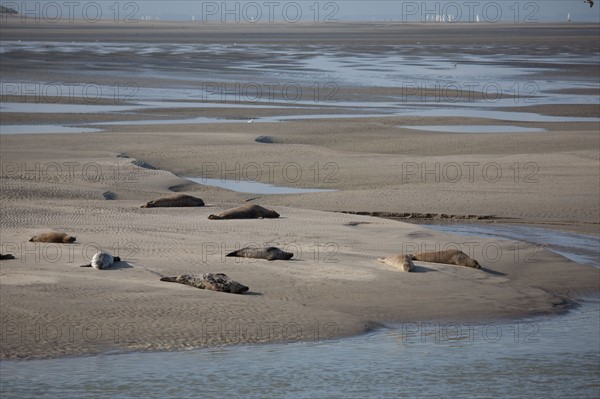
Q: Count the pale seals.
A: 2